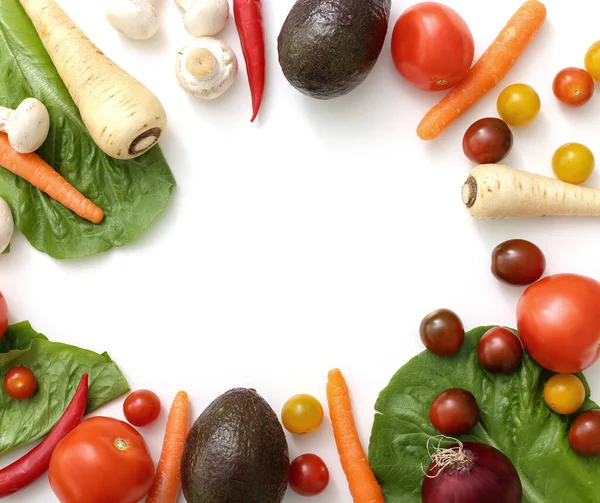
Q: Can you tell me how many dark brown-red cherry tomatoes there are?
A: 6